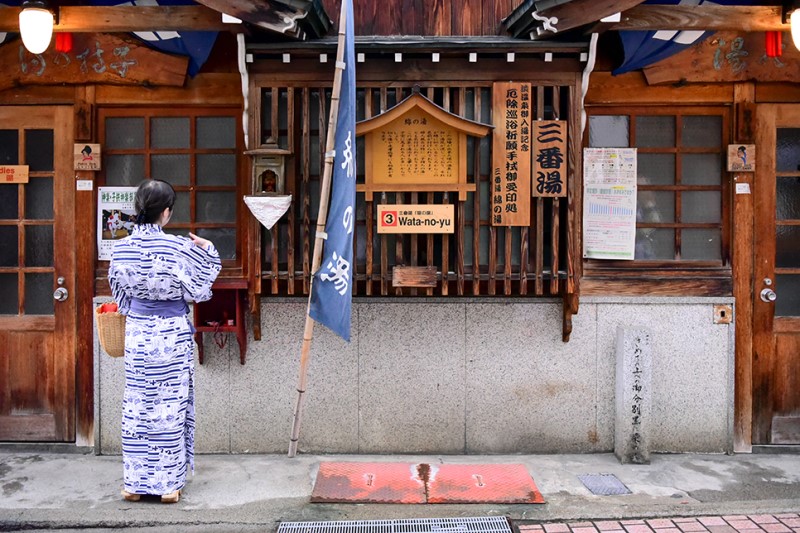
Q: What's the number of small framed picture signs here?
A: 2